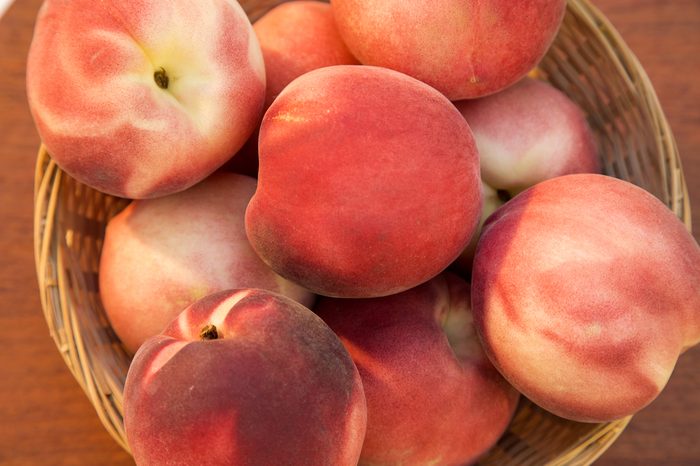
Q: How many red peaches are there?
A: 9